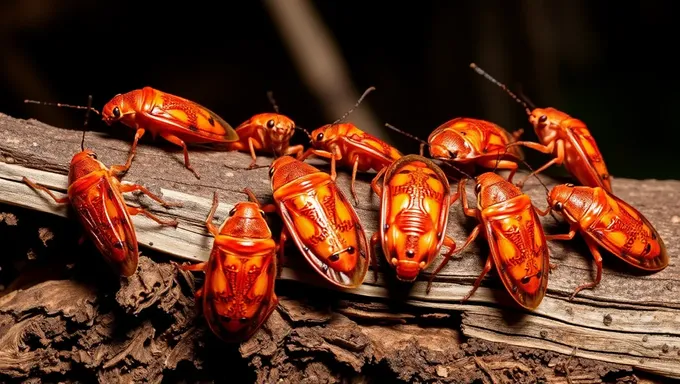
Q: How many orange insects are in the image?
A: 11